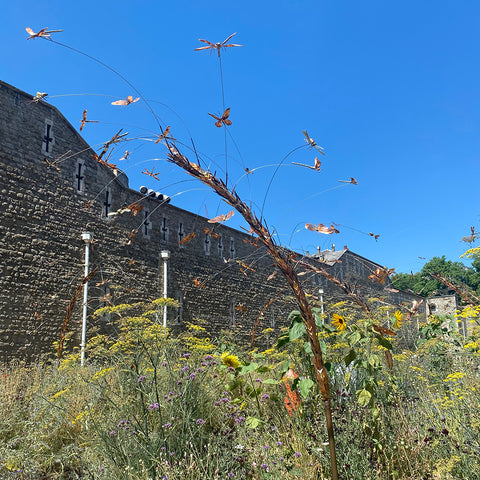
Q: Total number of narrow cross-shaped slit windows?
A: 9